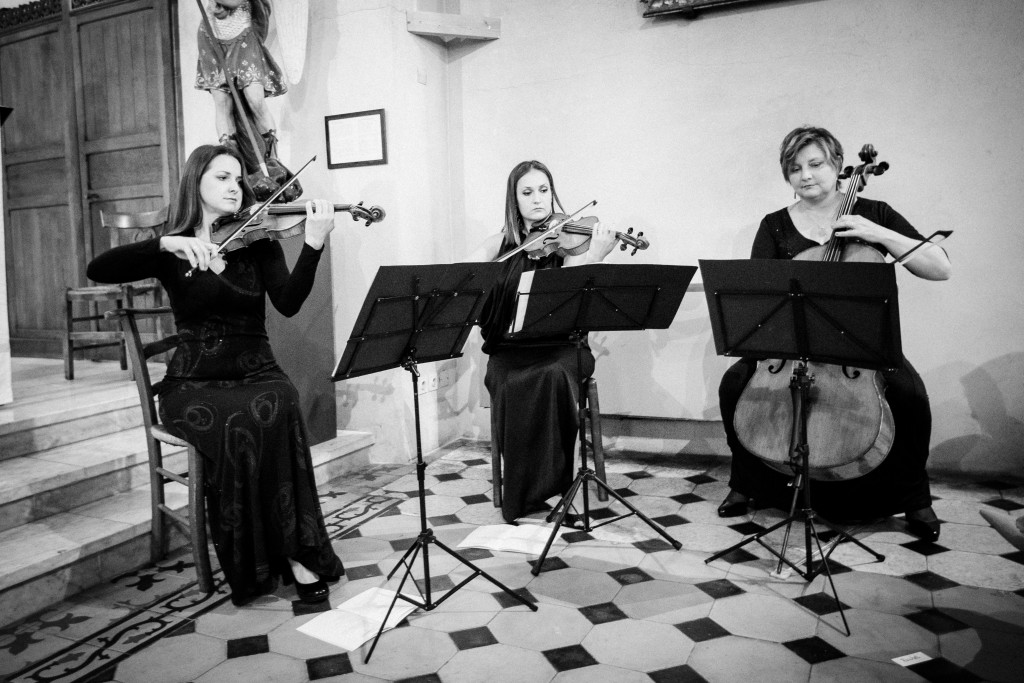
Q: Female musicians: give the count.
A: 3